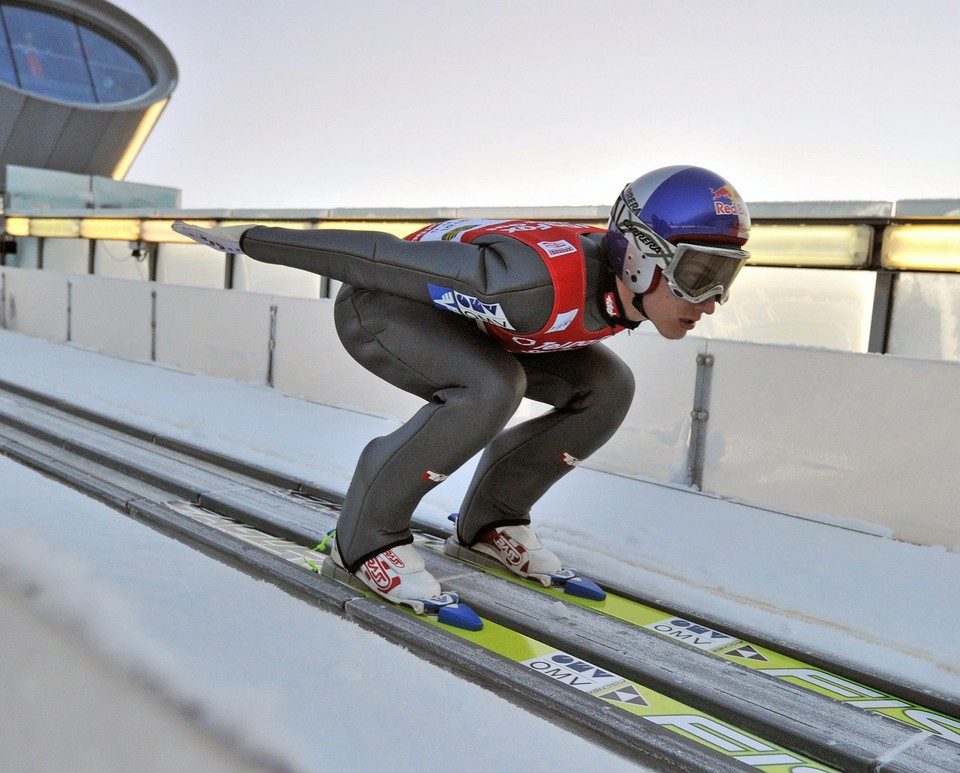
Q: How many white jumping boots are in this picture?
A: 2